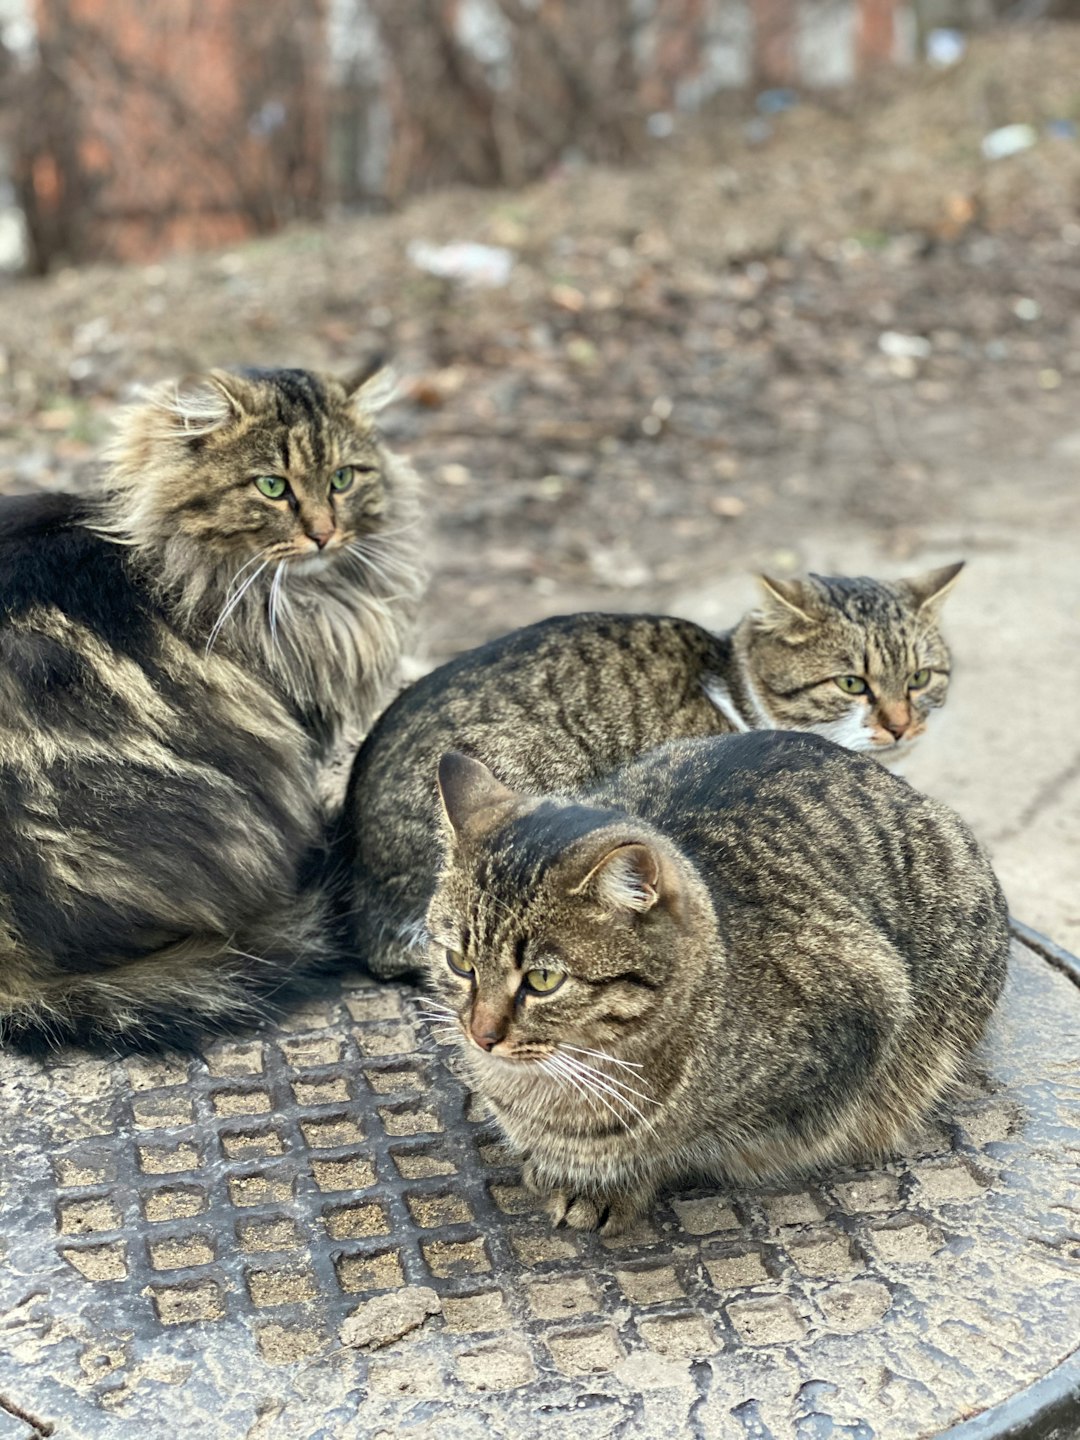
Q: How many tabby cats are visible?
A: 3